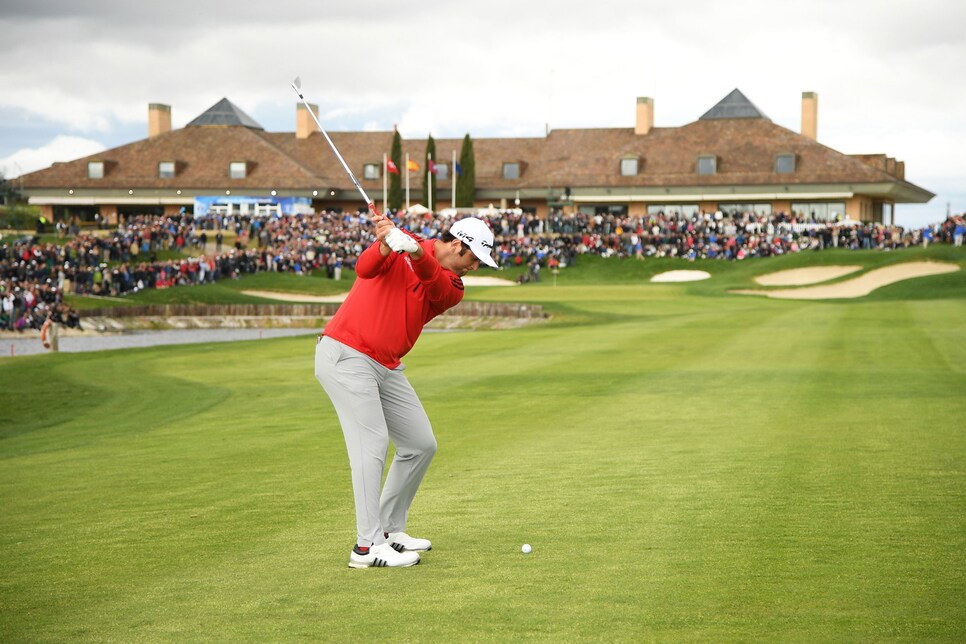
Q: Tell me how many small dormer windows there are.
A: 9